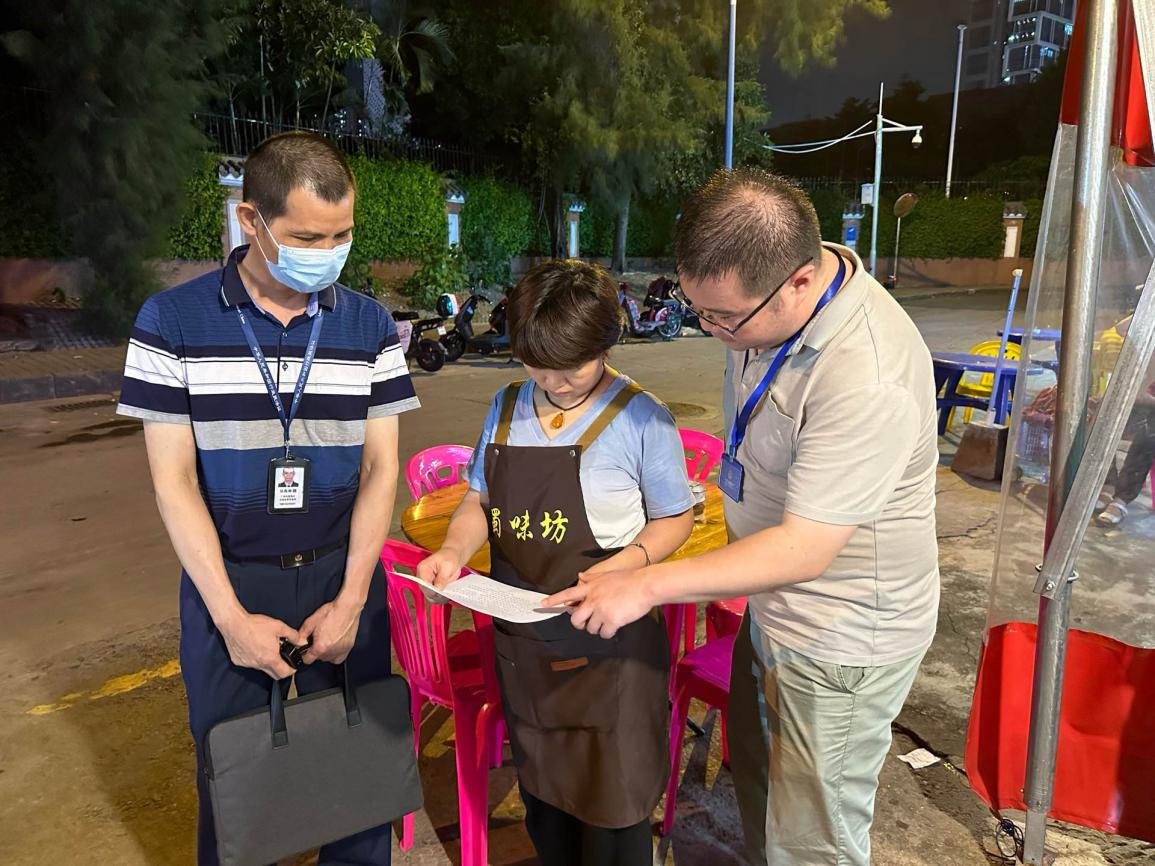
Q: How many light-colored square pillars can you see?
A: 5